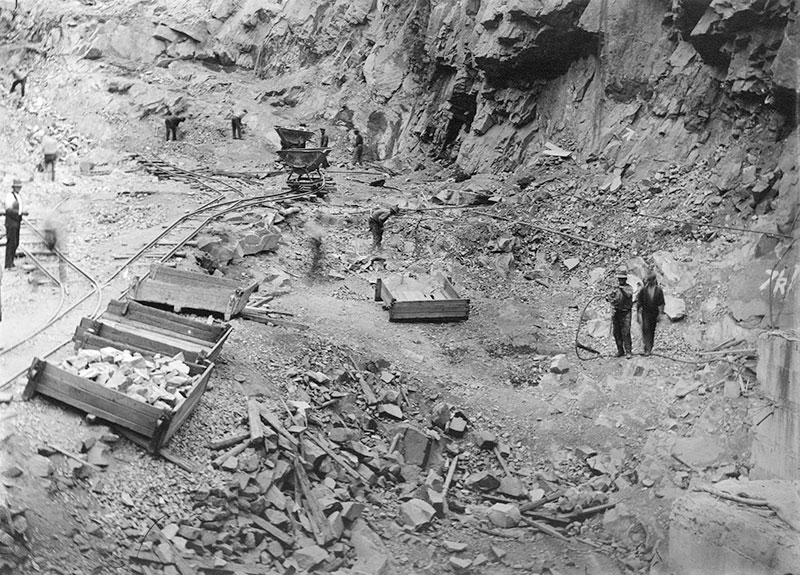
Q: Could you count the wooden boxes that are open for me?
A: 4